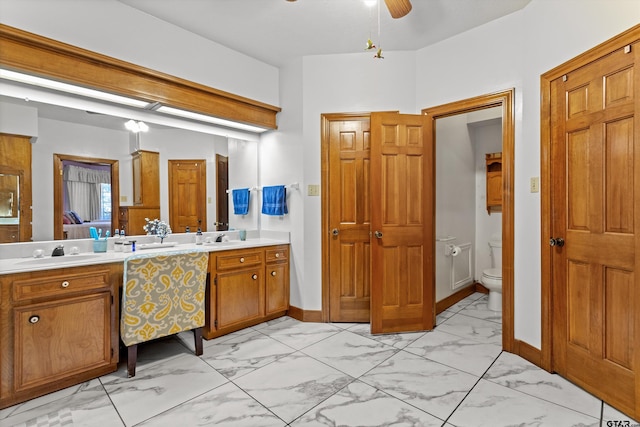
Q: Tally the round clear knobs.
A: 4